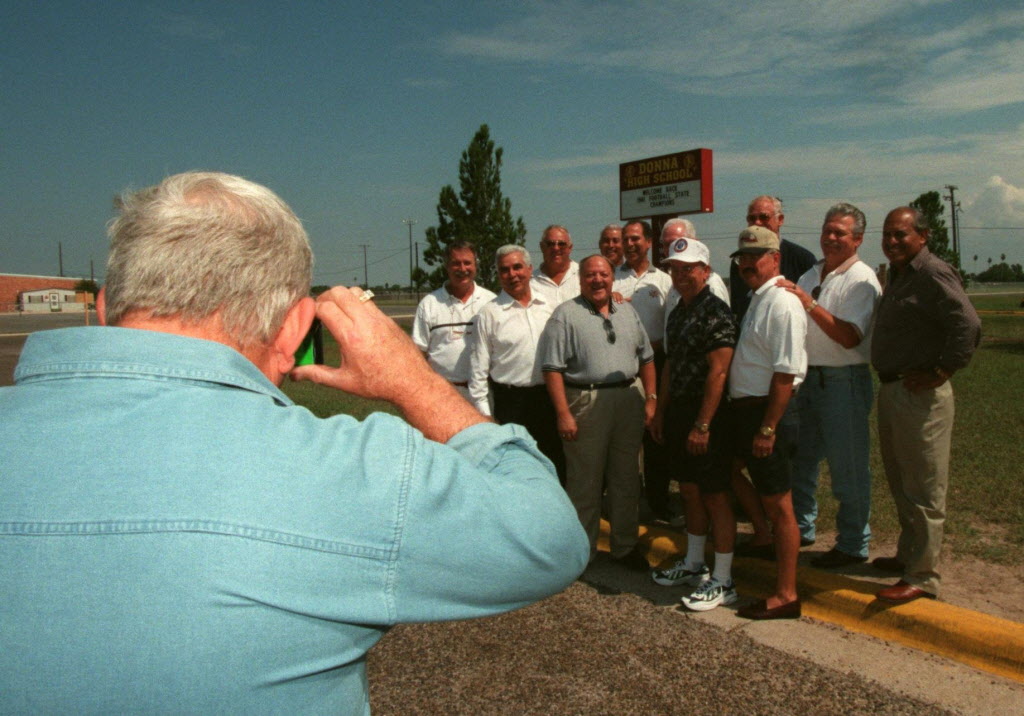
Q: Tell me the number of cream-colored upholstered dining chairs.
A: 0